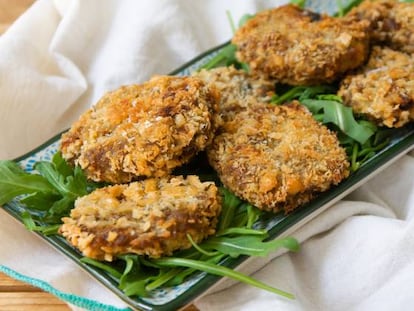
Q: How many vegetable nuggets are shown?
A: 7